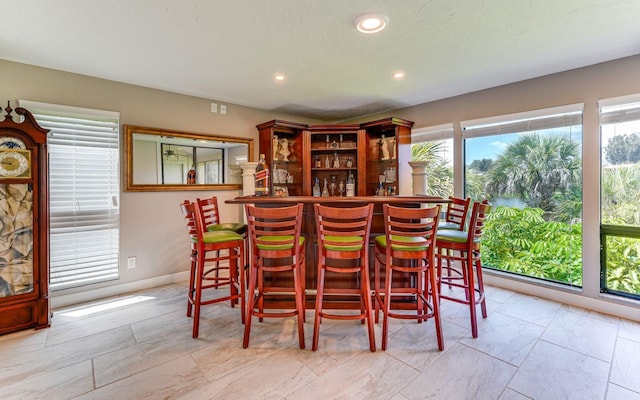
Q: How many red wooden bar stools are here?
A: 7